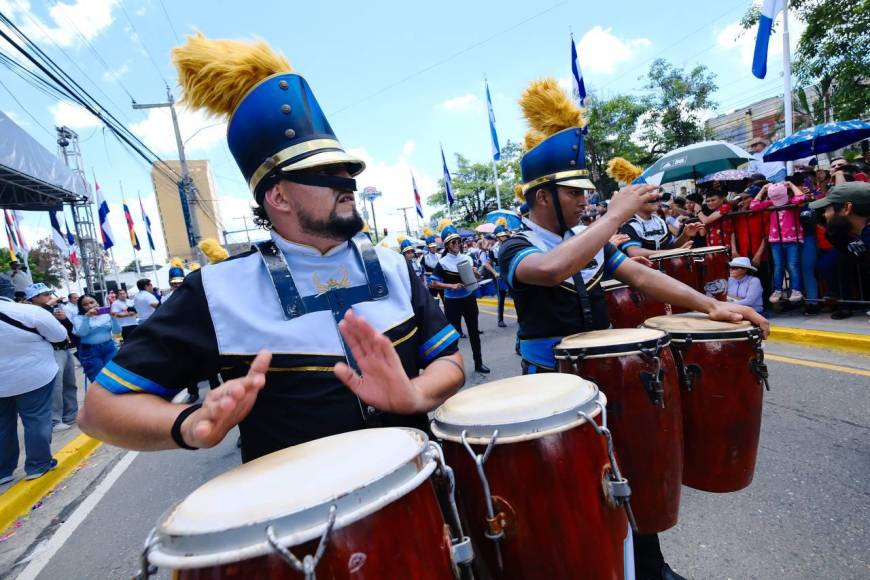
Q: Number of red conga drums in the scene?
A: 7